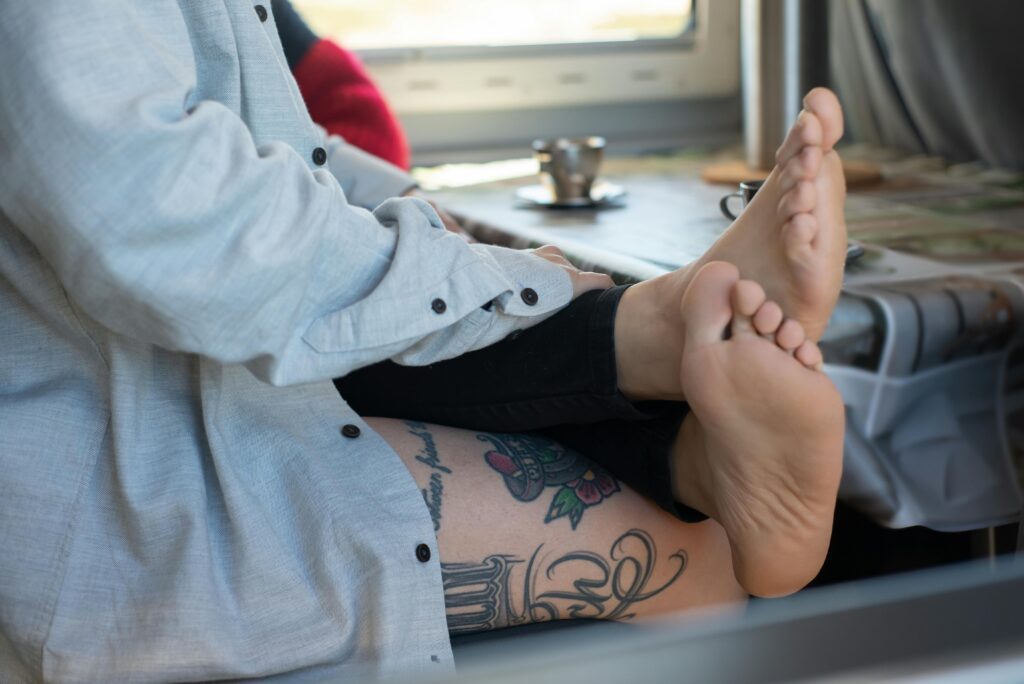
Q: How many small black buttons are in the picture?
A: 6